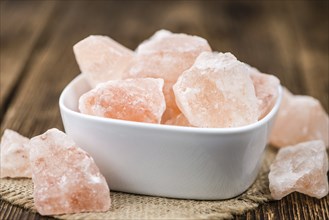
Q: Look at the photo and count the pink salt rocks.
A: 9